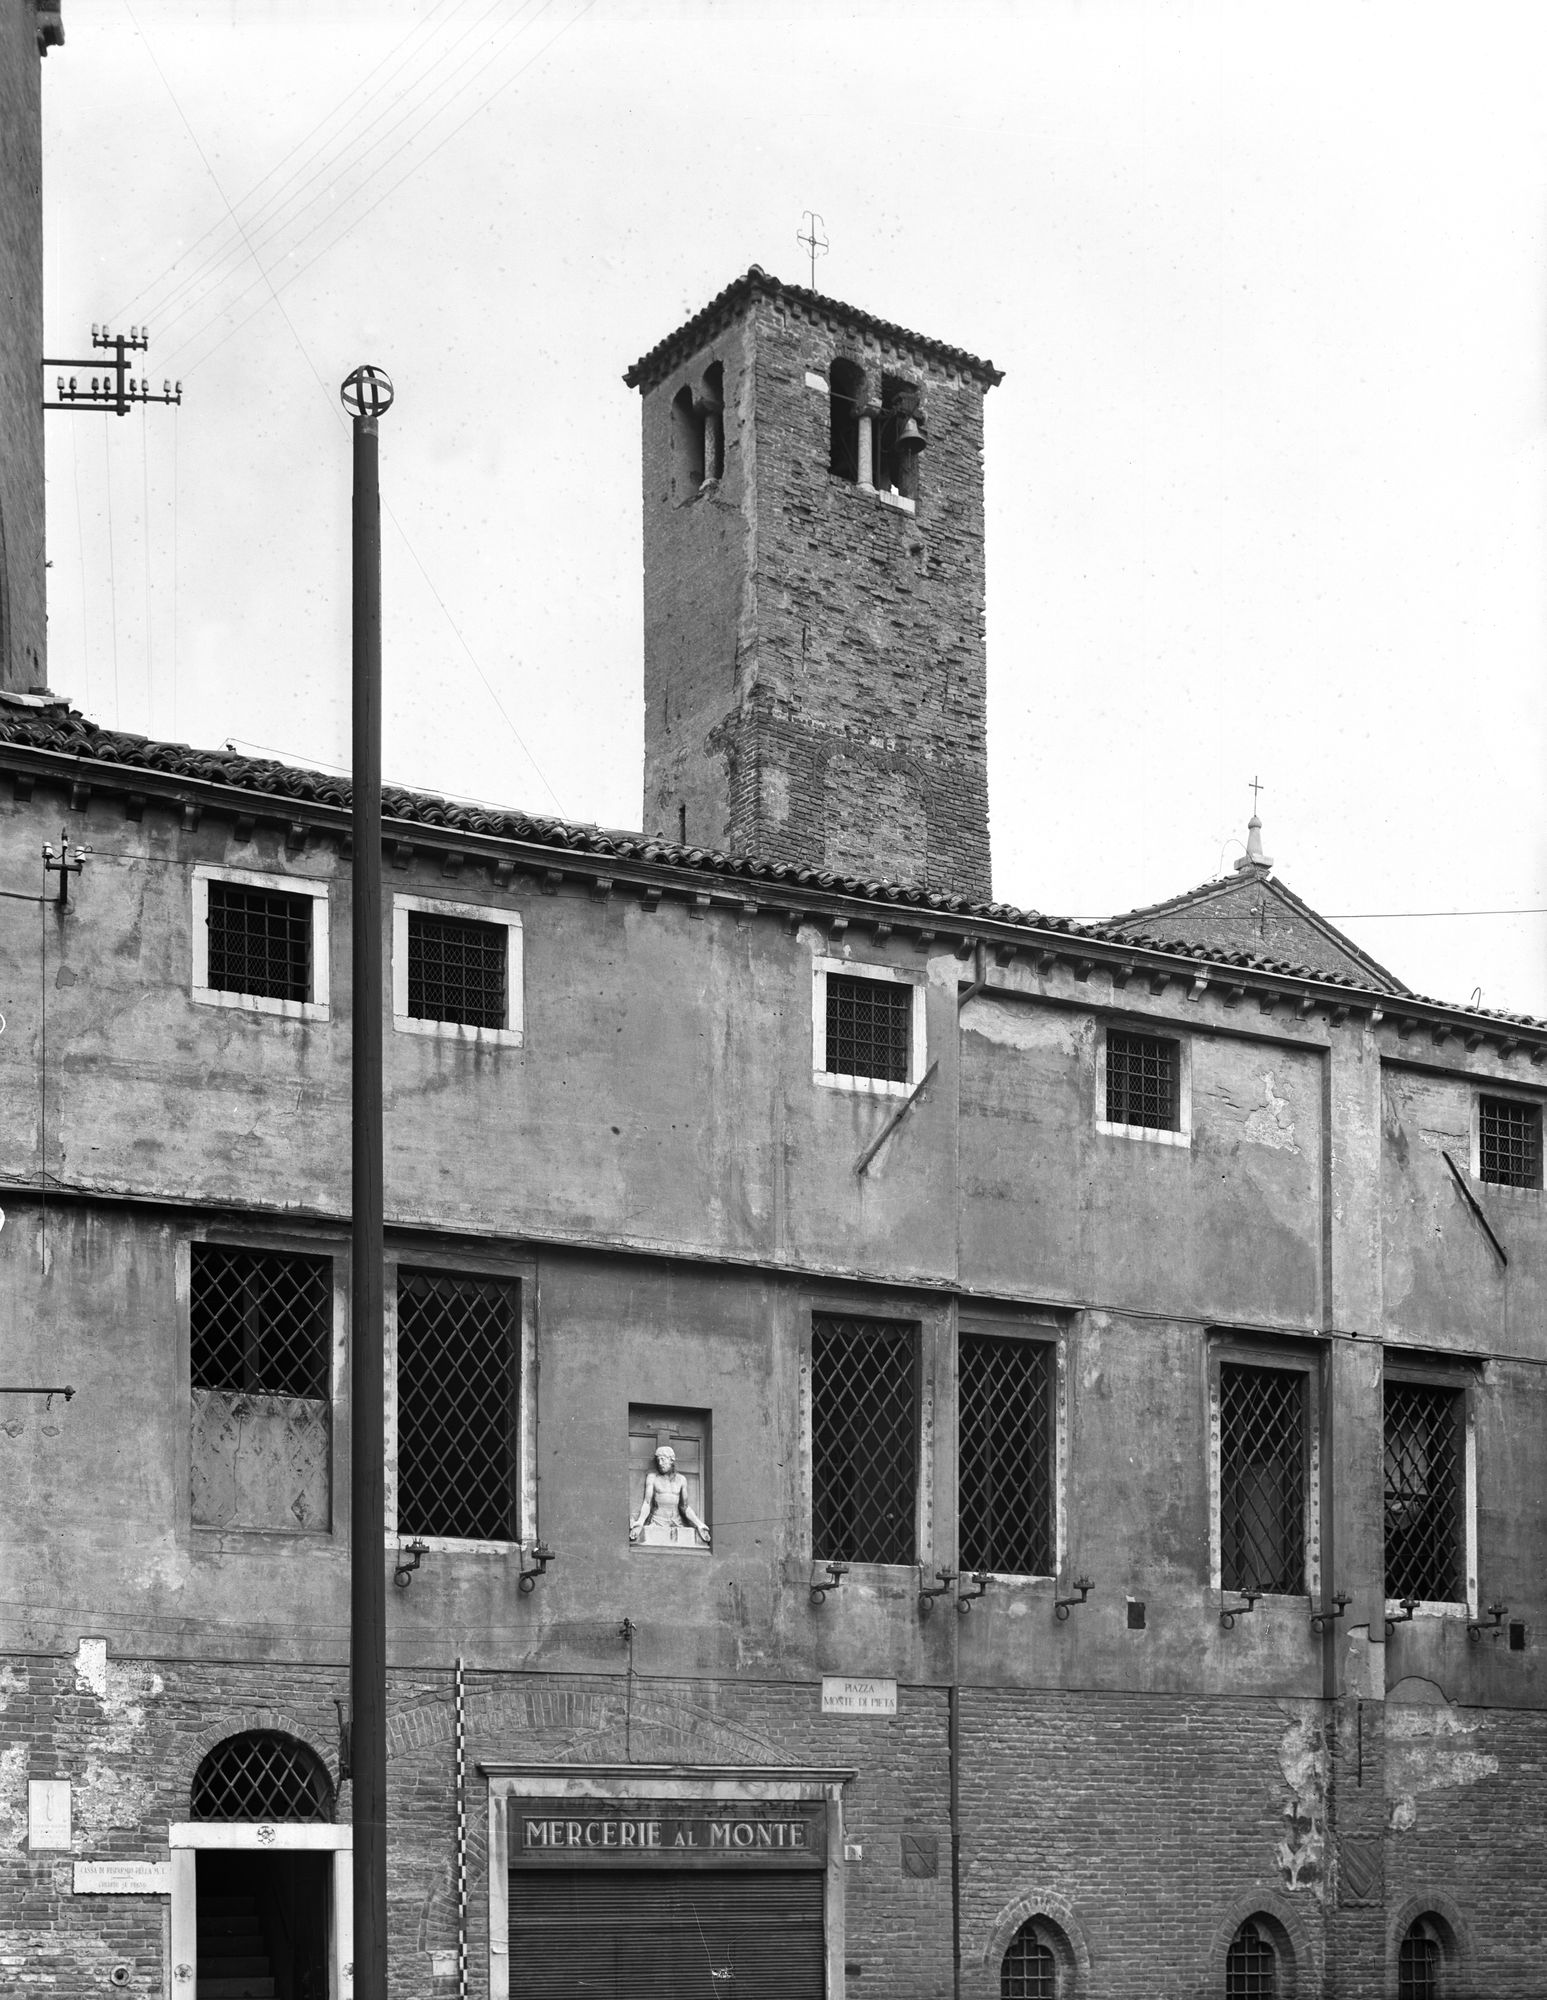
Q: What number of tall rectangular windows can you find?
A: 6